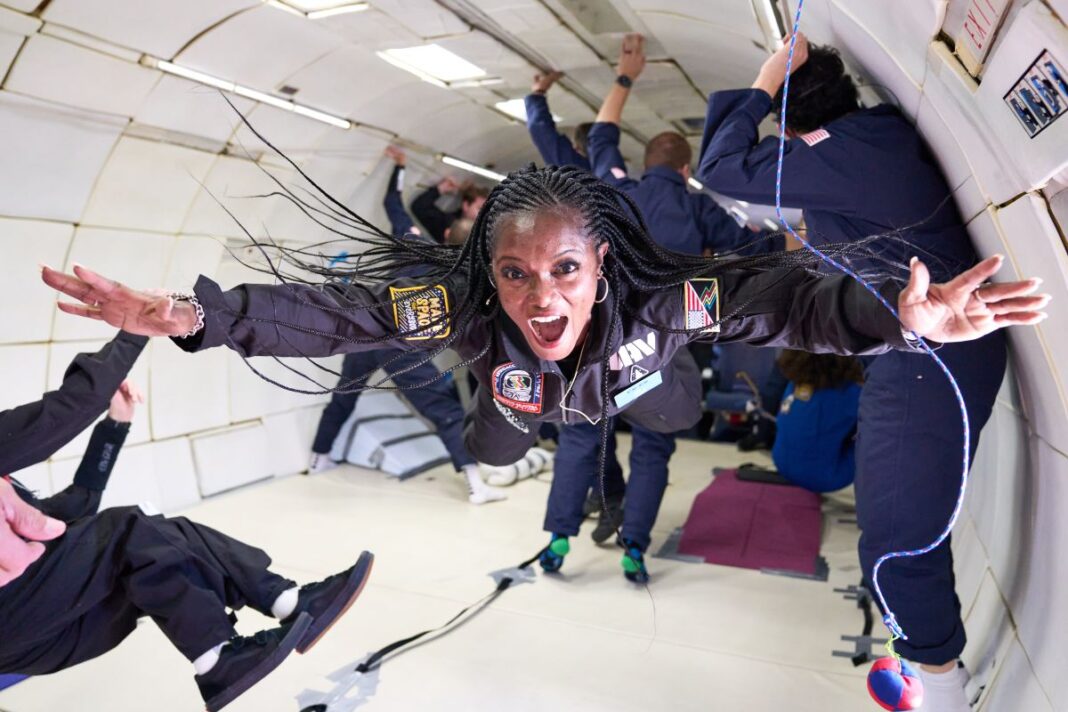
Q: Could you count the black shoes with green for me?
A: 2